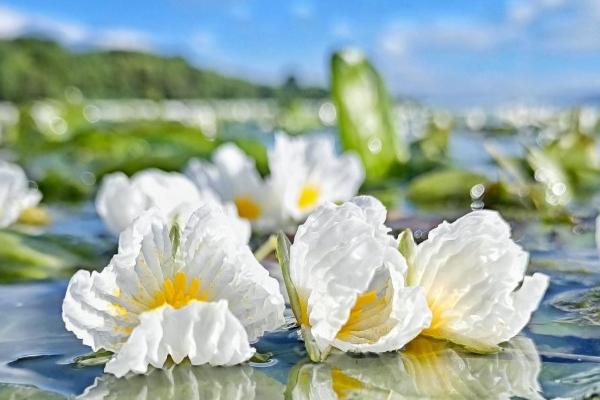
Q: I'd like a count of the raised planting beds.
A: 0